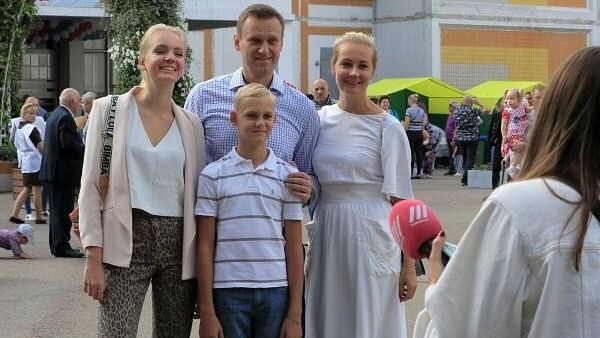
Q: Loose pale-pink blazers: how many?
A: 1